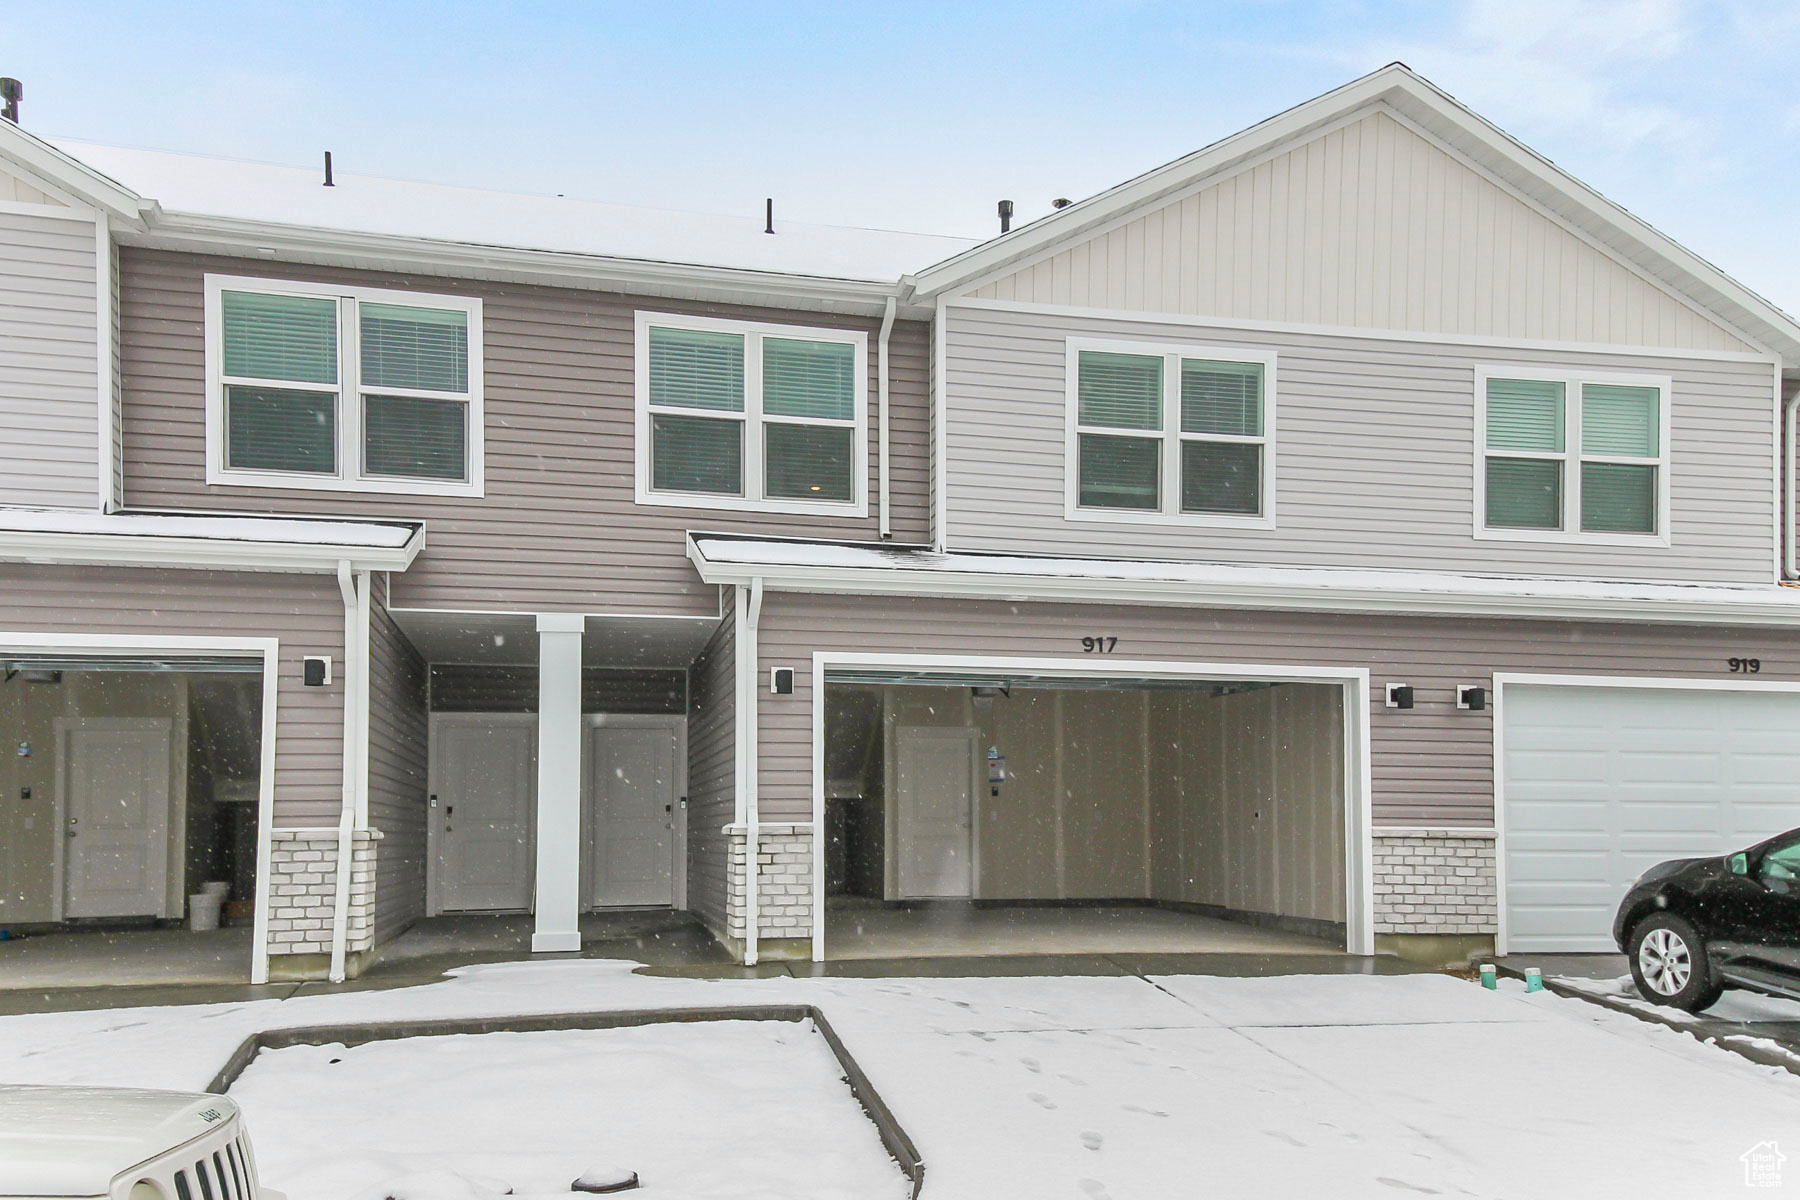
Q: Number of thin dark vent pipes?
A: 2